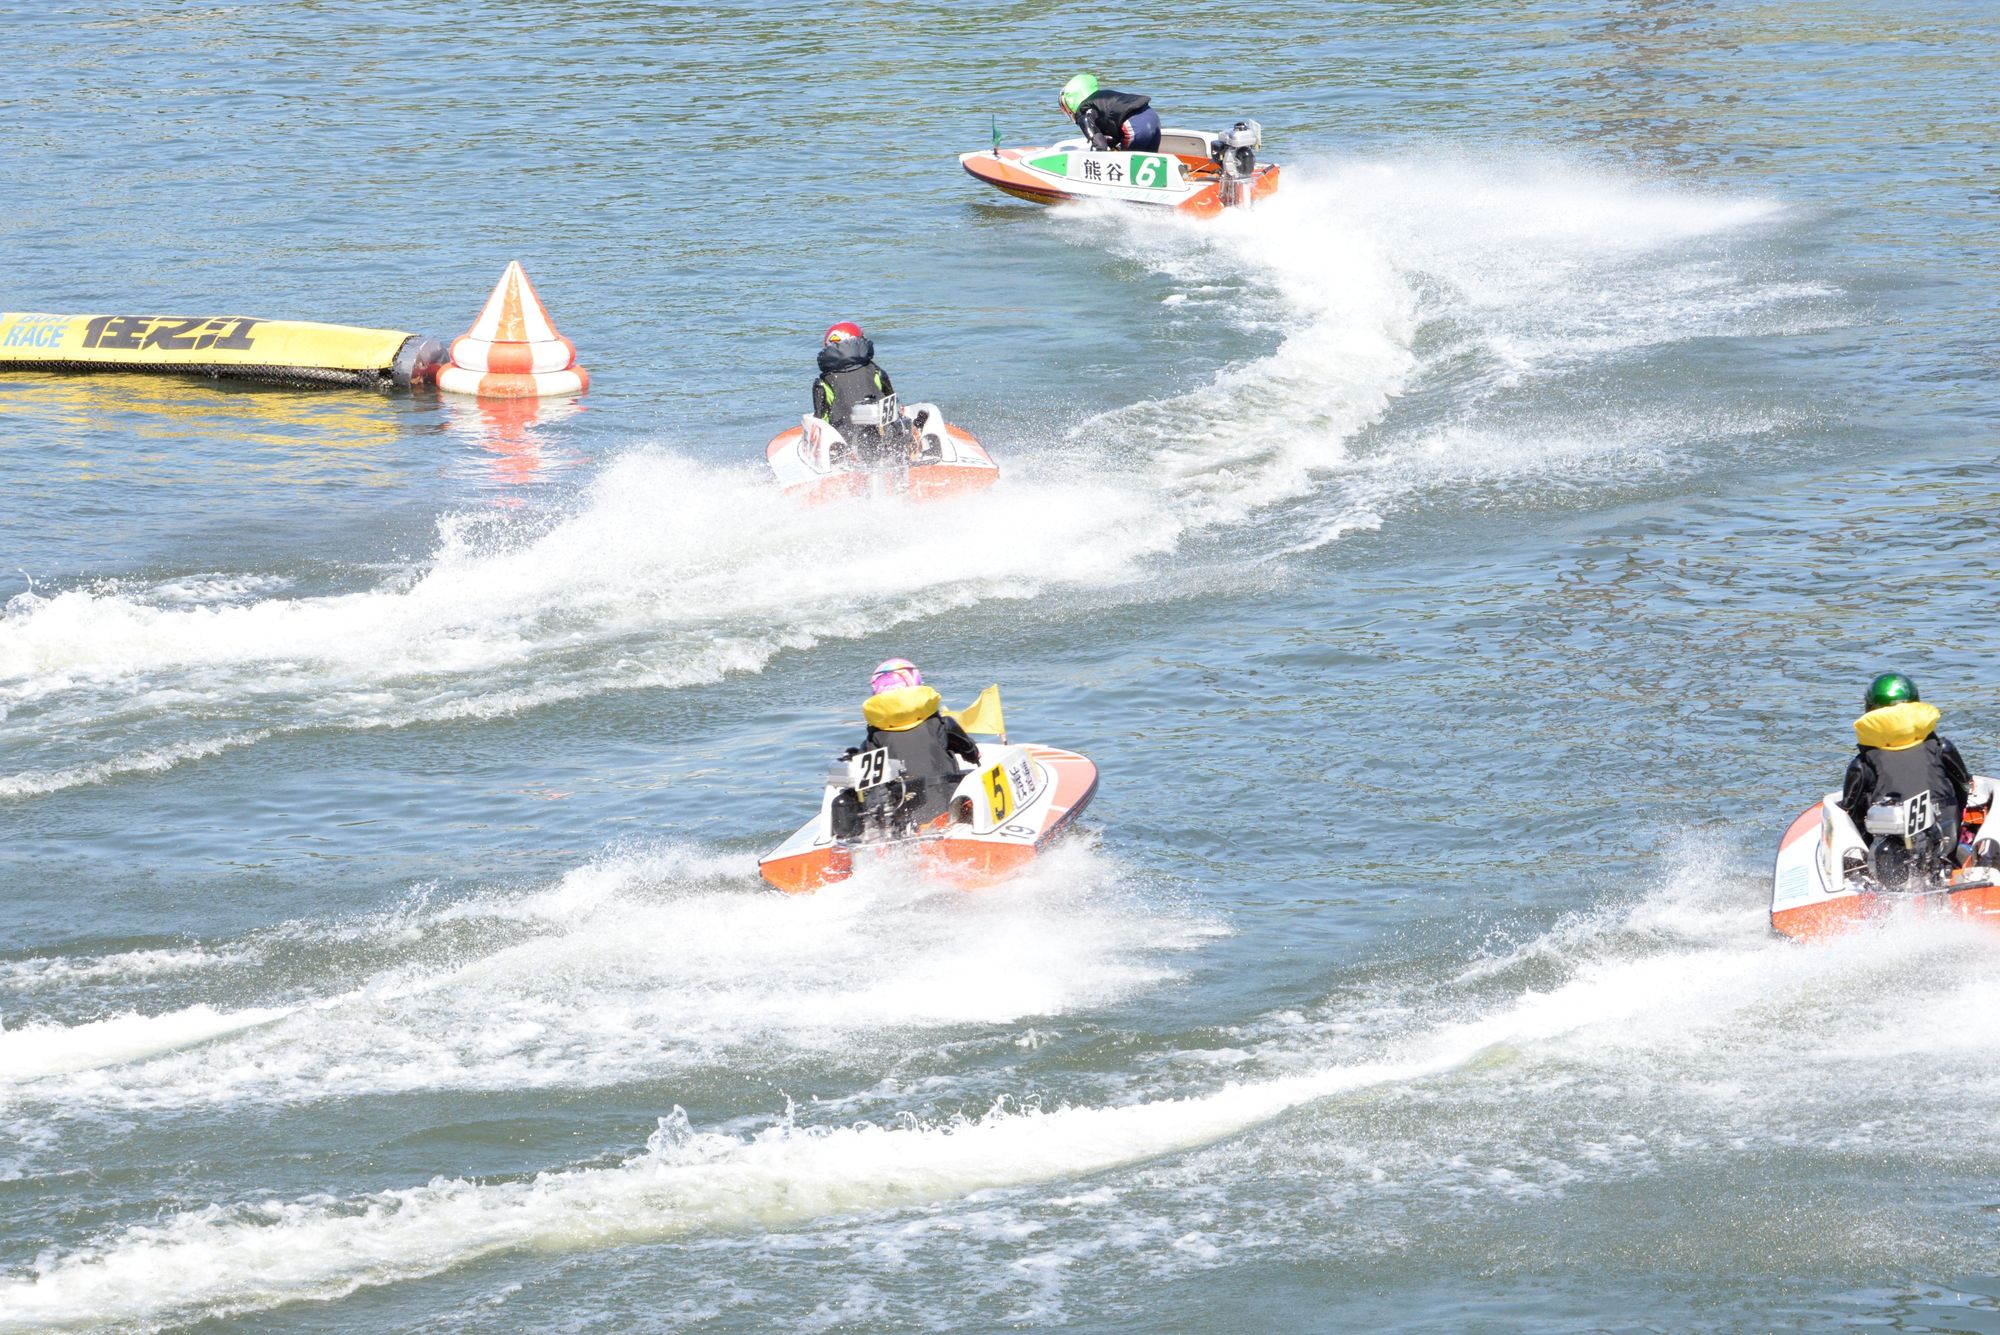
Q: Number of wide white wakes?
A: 4